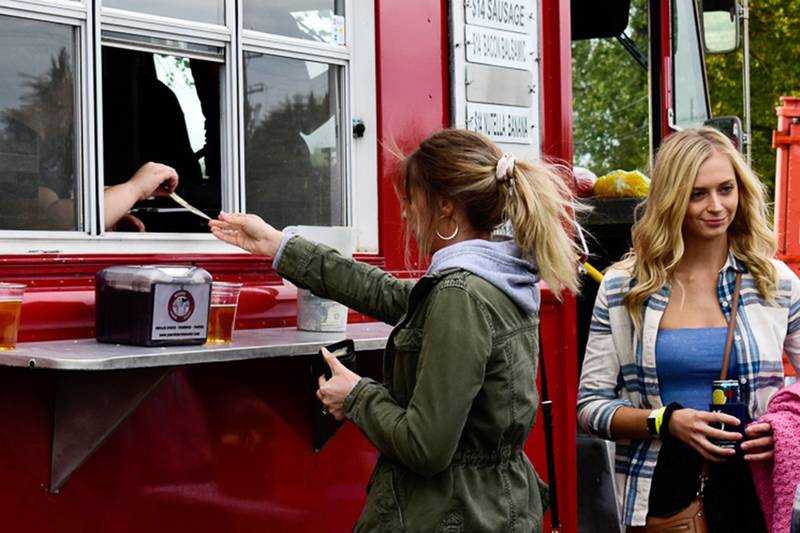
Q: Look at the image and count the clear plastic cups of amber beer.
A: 2